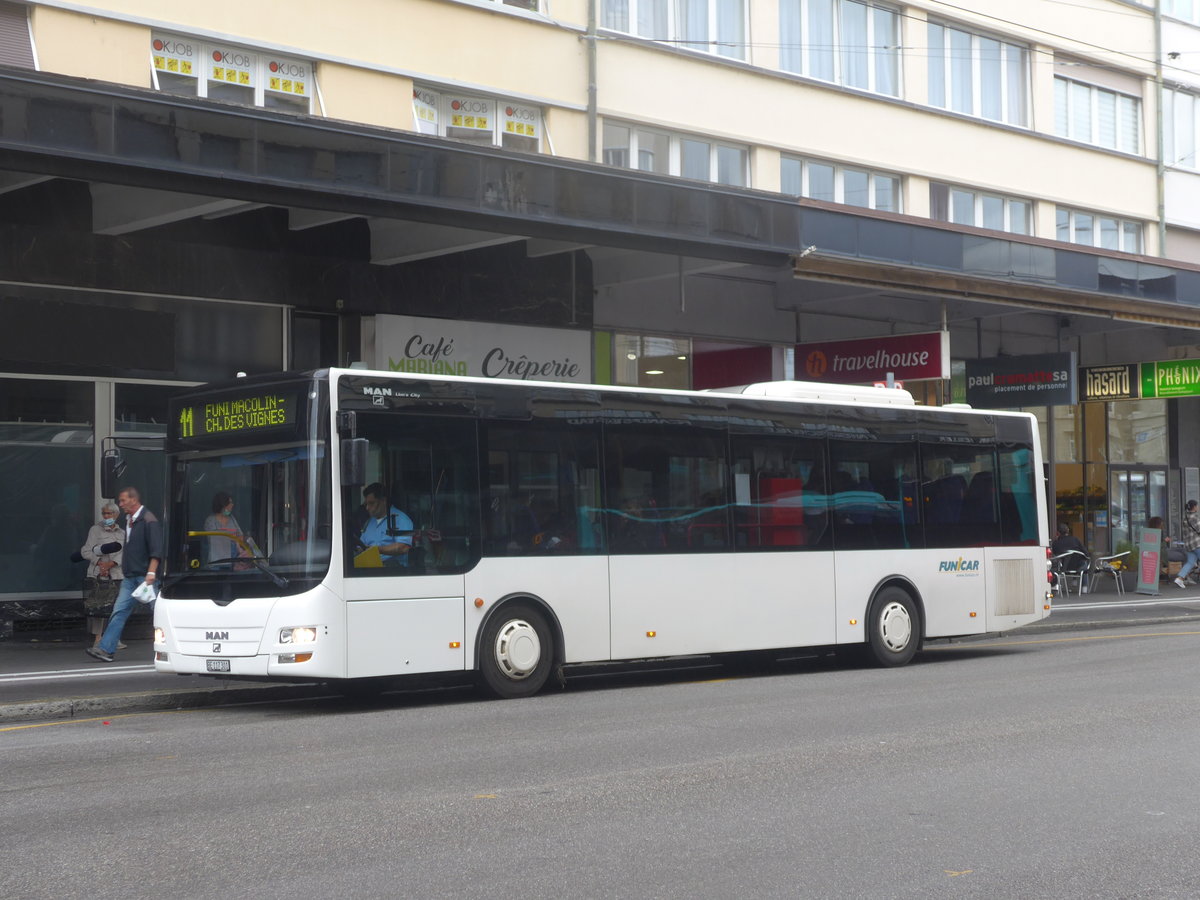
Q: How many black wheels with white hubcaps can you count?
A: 2